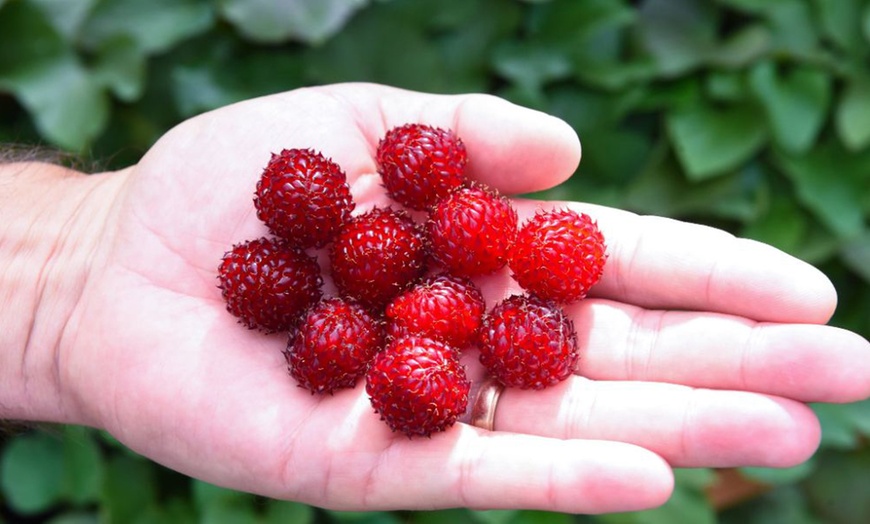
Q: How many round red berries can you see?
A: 10